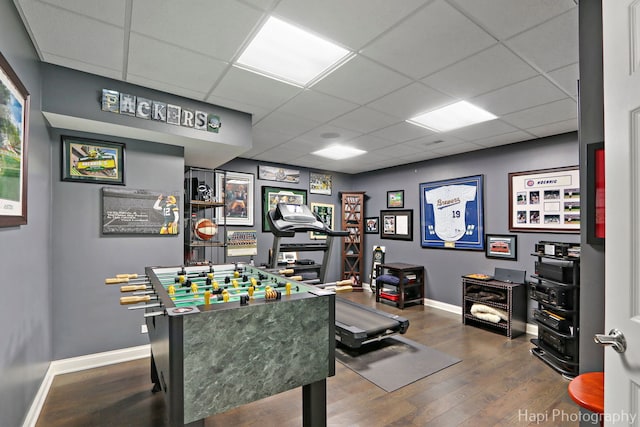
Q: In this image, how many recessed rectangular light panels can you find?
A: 3